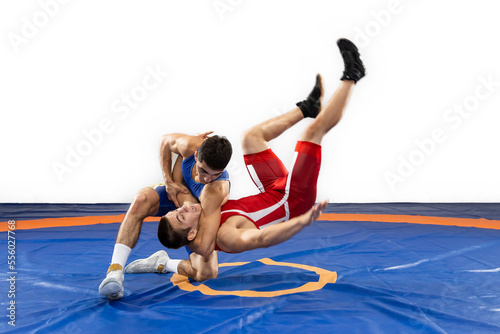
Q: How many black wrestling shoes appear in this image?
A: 2